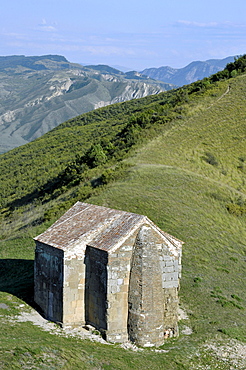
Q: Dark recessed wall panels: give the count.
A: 2